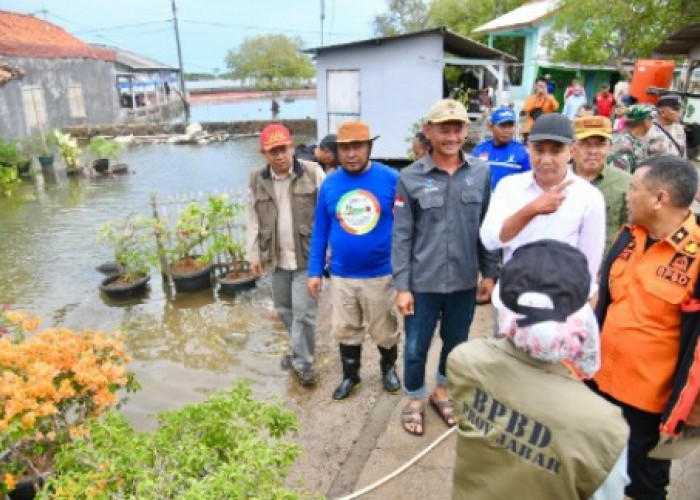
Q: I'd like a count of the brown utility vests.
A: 2